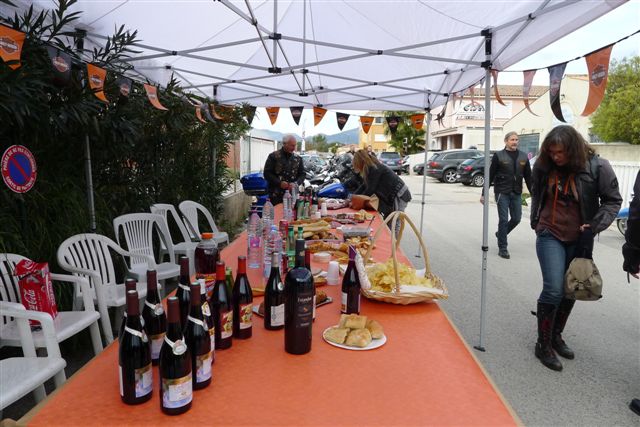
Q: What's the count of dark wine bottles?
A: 13